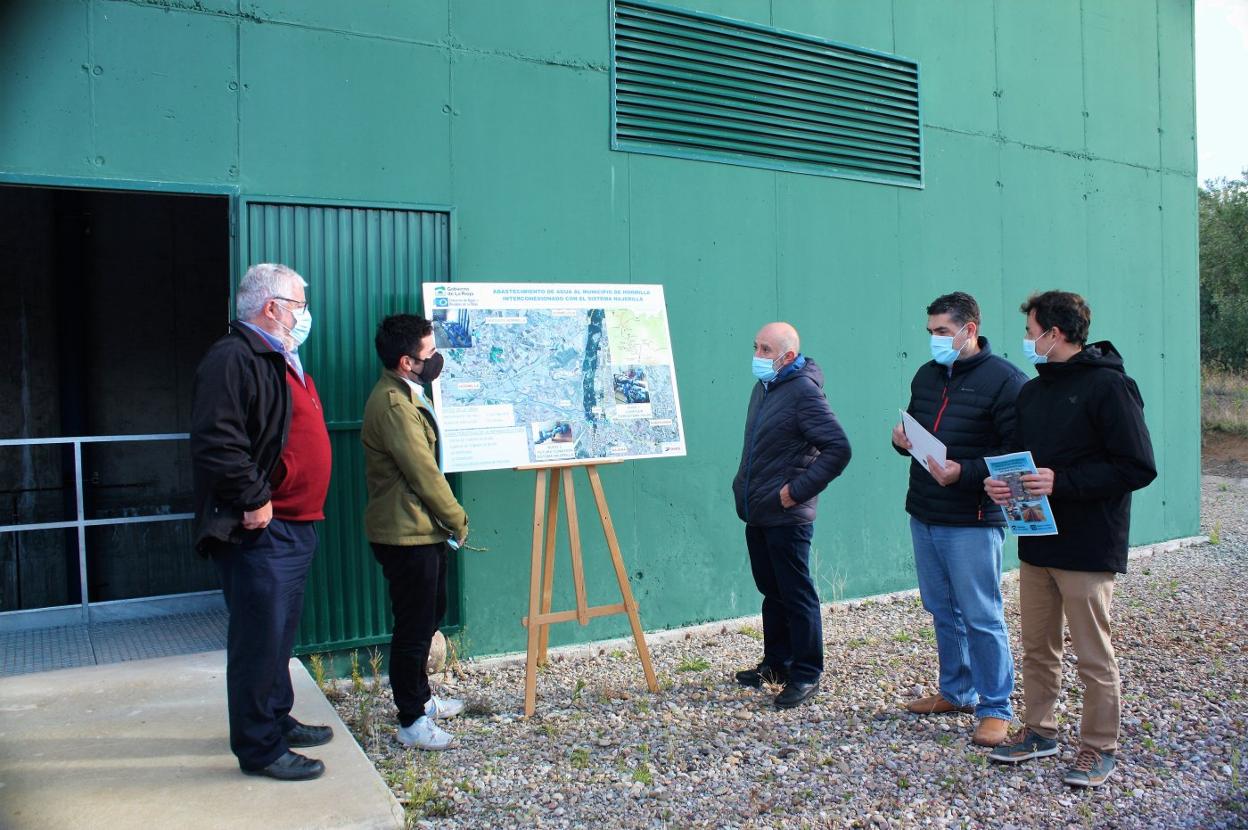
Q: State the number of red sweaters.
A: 1